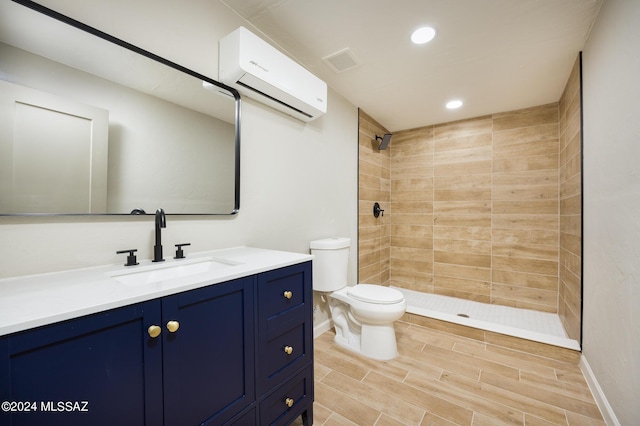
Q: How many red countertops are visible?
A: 0